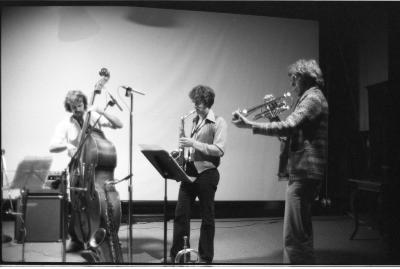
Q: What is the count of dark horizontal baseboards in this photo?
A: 1